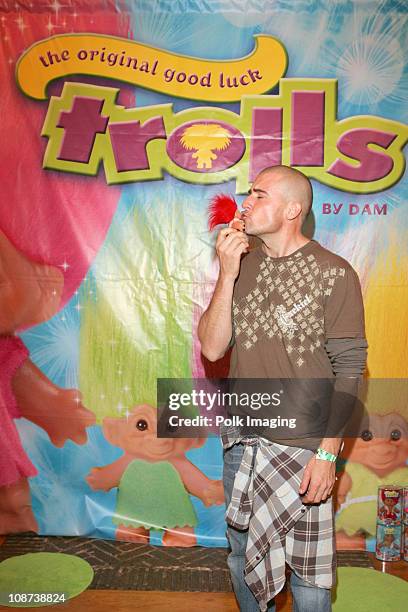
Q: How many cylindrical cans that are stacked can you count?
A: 4